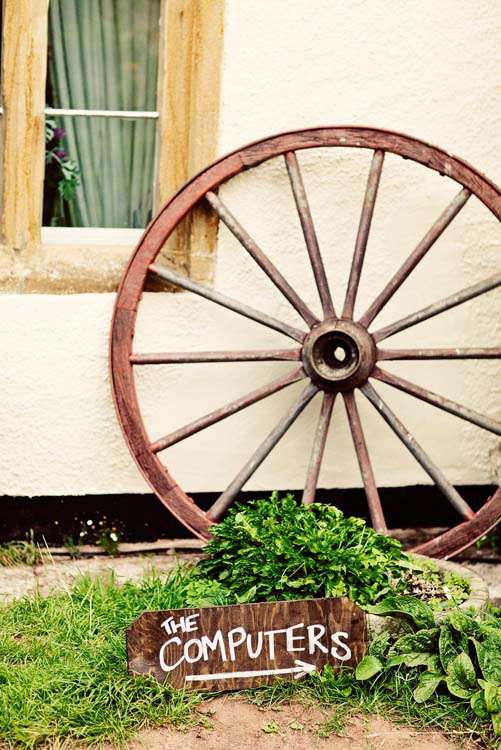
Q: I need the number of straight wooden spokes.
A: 14